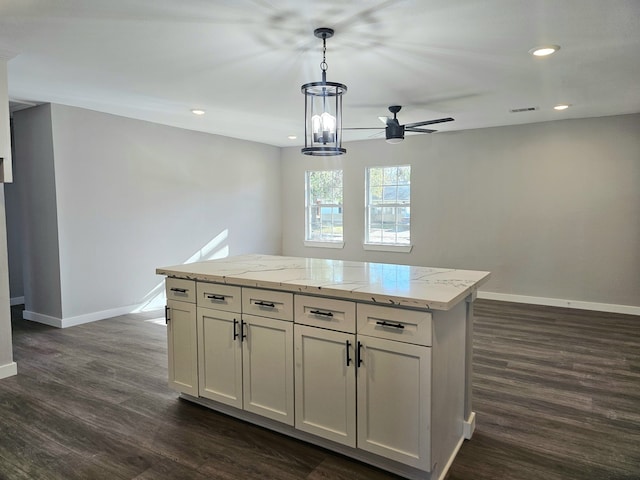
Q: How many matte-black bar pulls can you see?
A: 10